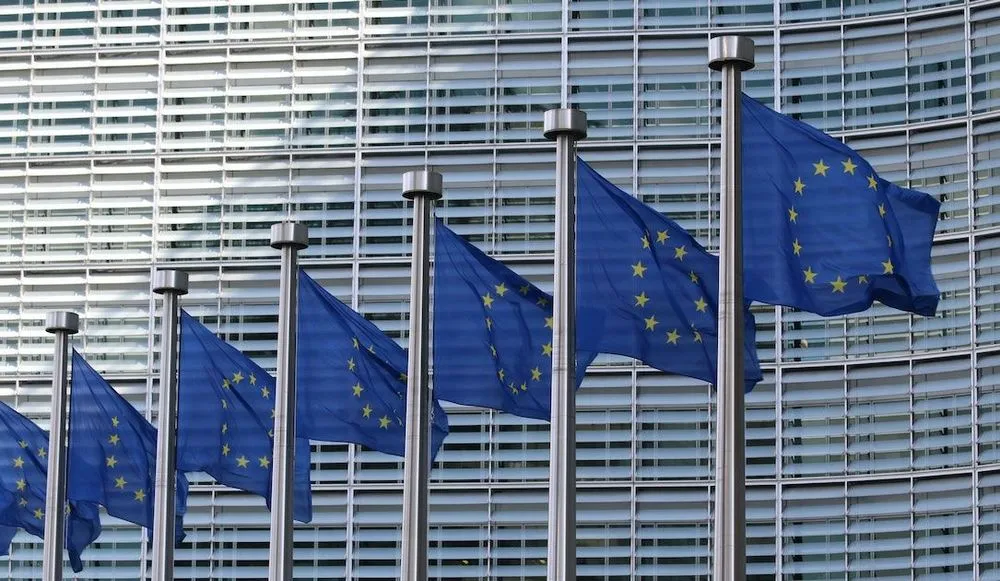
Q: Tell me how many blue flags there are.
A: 7